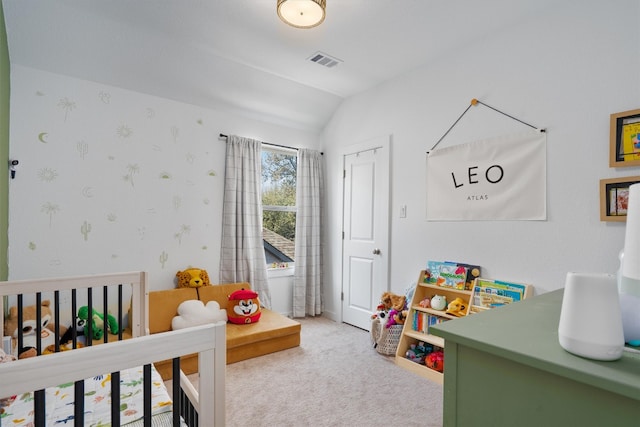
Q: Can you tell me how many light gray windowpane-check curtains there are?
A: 2